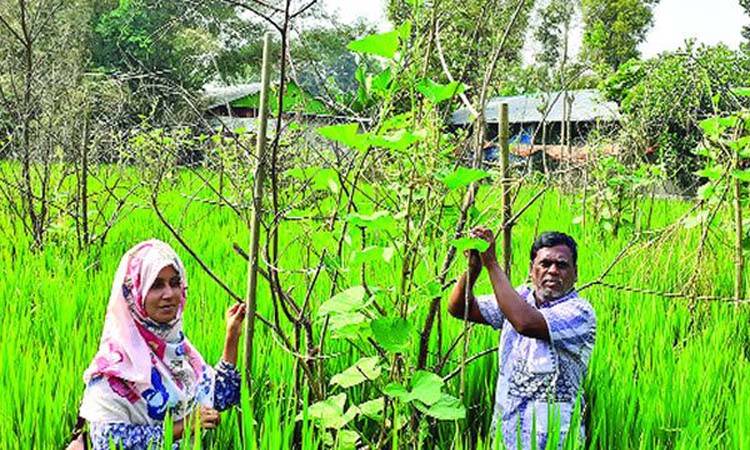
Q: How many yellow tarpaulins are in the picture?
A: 0